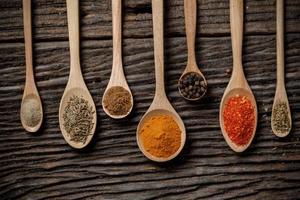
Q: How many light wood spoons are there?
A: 7